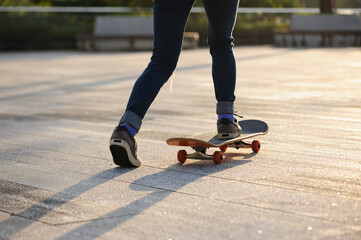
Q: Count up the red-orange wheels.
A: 4